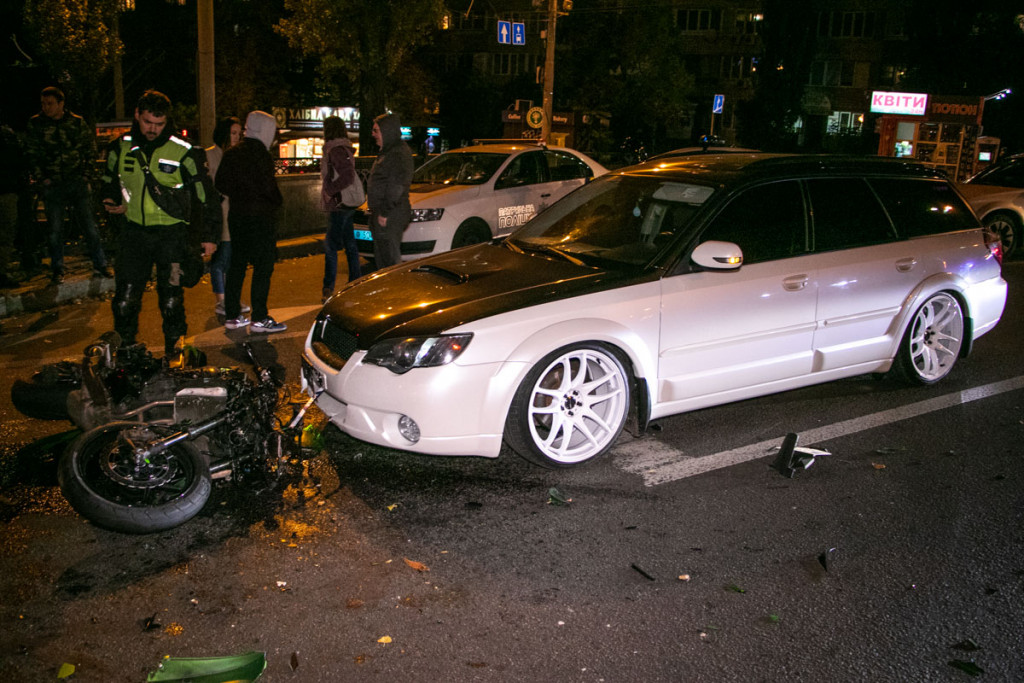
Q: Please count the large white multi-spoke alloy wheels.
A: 2